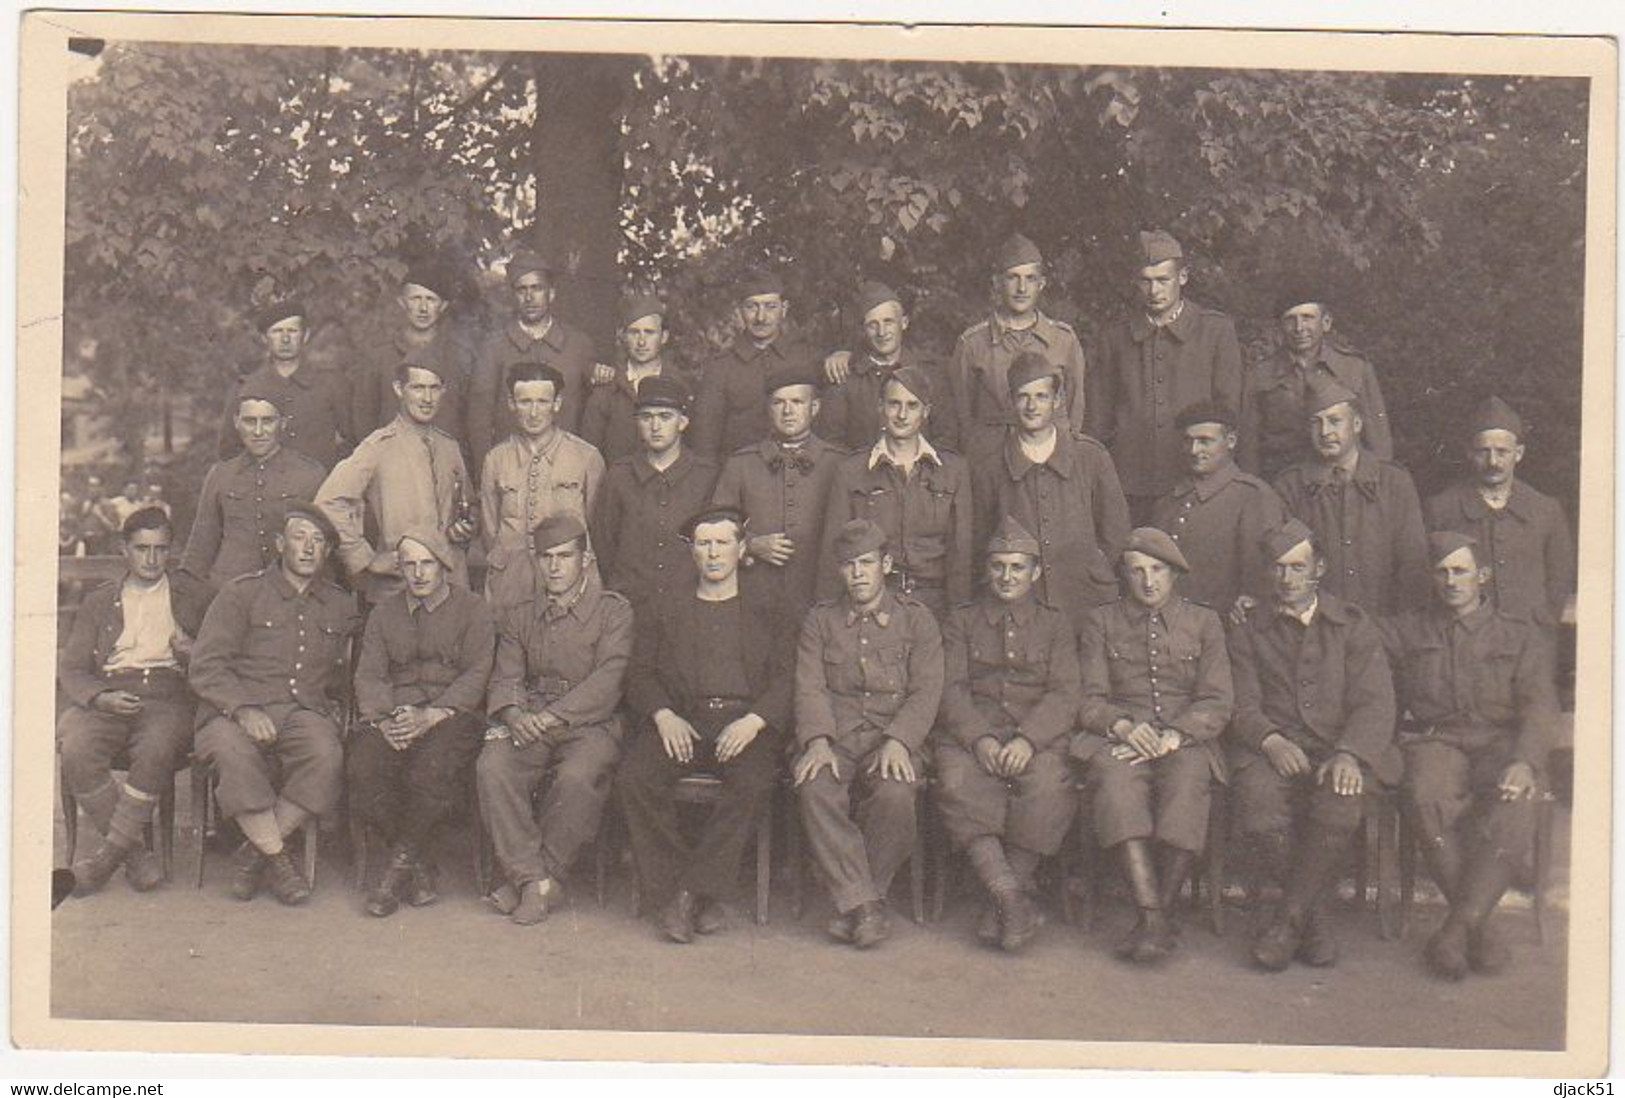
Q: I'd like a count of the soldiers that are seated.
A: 10